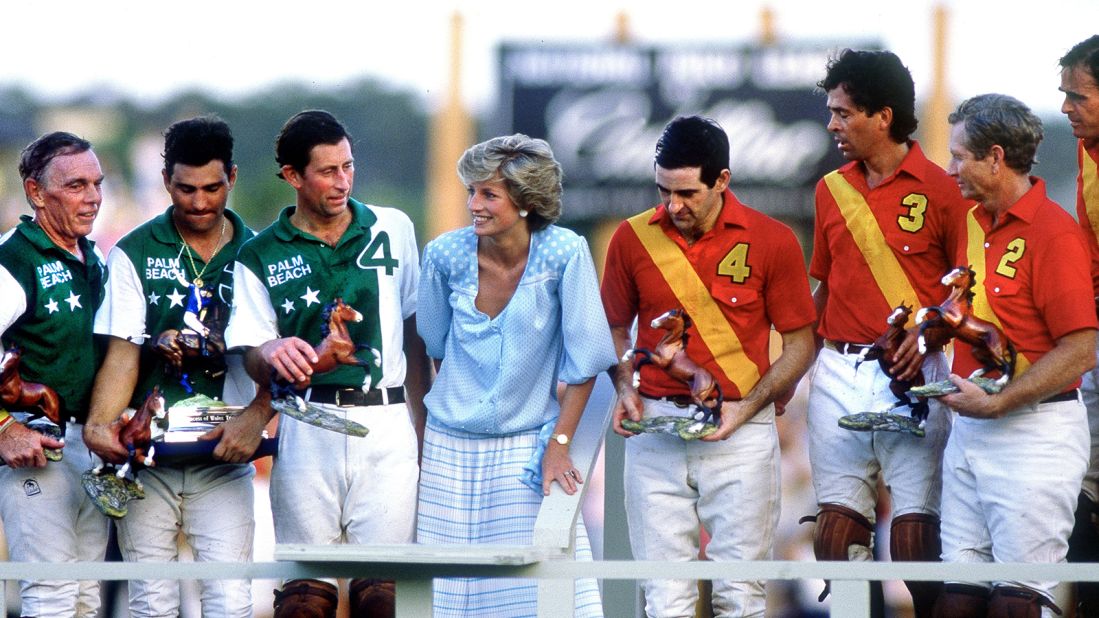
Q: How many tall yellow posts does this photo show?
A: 4